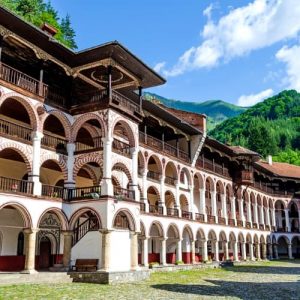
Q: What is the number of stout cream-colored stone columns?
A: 4